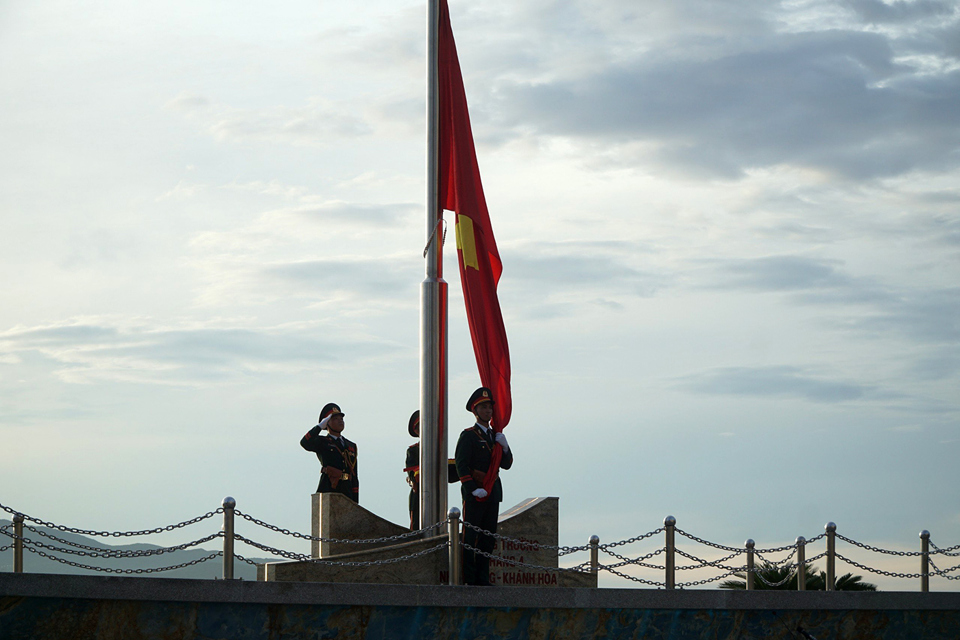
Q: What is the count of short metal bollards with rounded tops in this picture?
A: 9